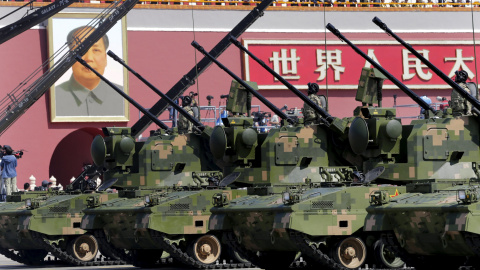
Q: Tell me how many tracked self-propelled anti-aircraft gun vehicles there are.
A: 4